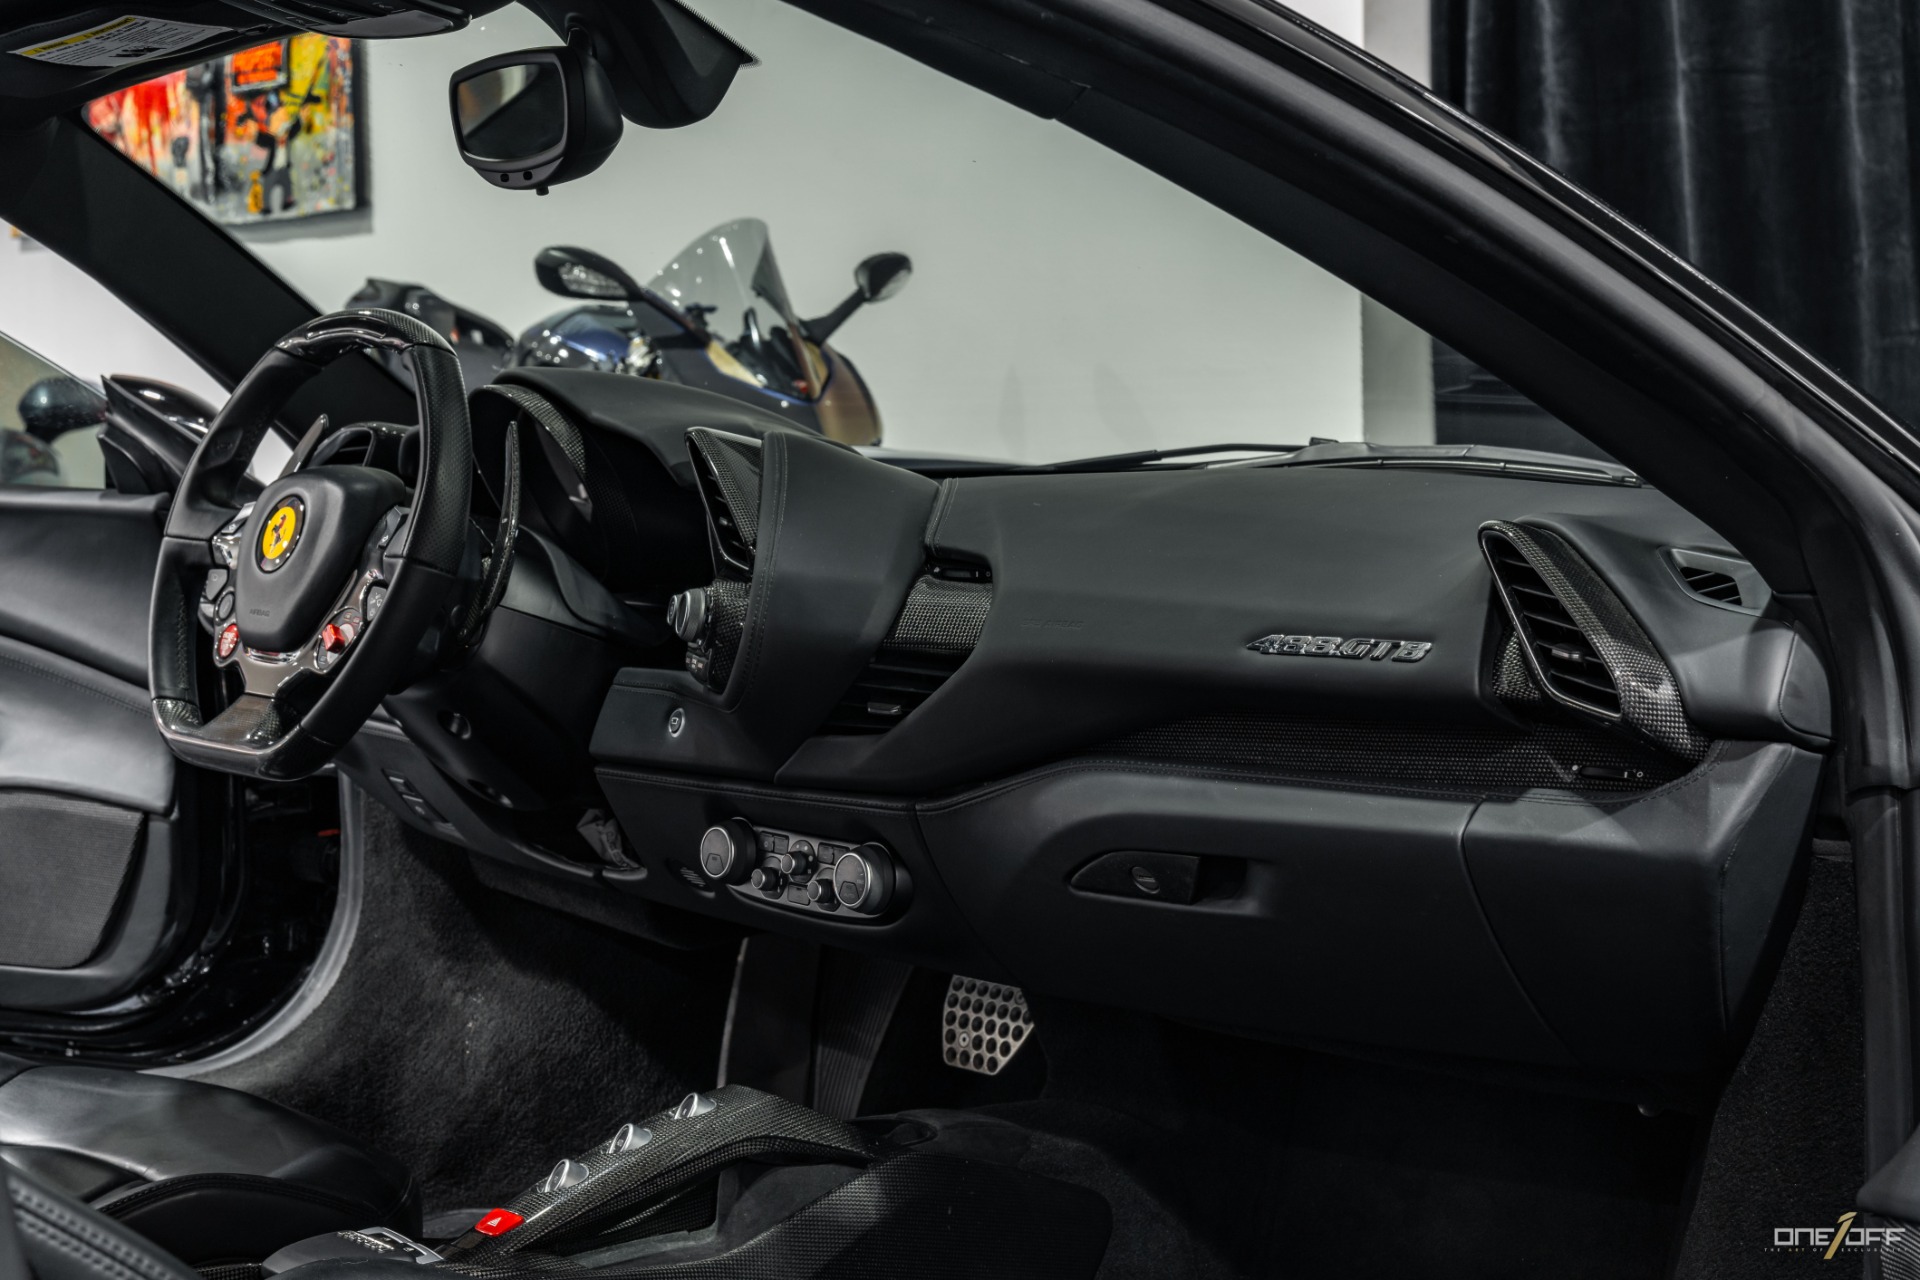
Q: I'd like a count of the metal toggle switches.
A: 3